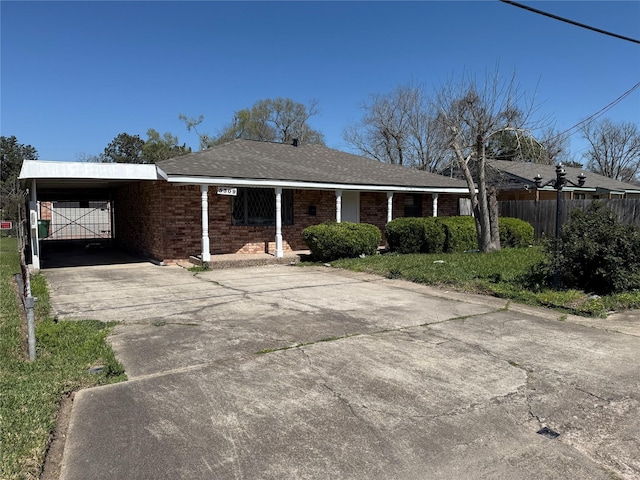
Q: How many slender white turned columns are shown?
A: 5